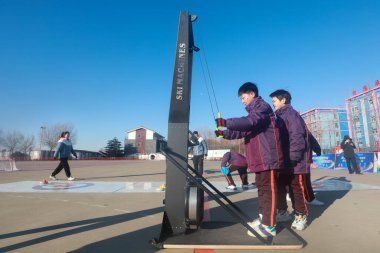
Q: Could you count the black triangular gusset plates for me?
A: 1